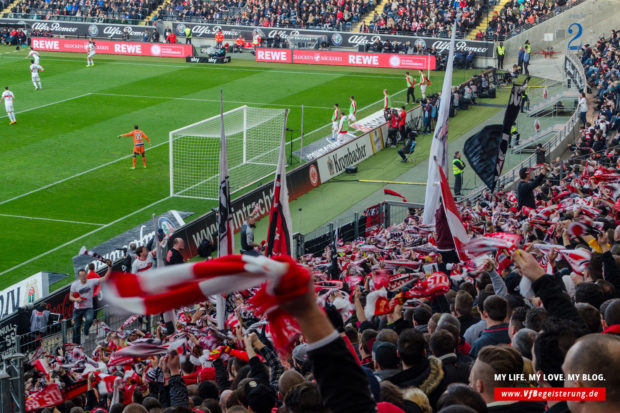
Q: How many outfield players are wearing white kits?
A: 4